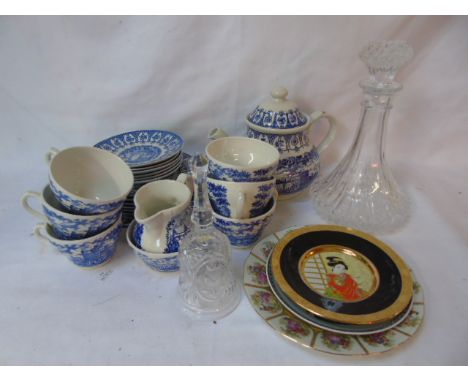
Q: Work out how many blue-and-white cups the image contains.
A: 6